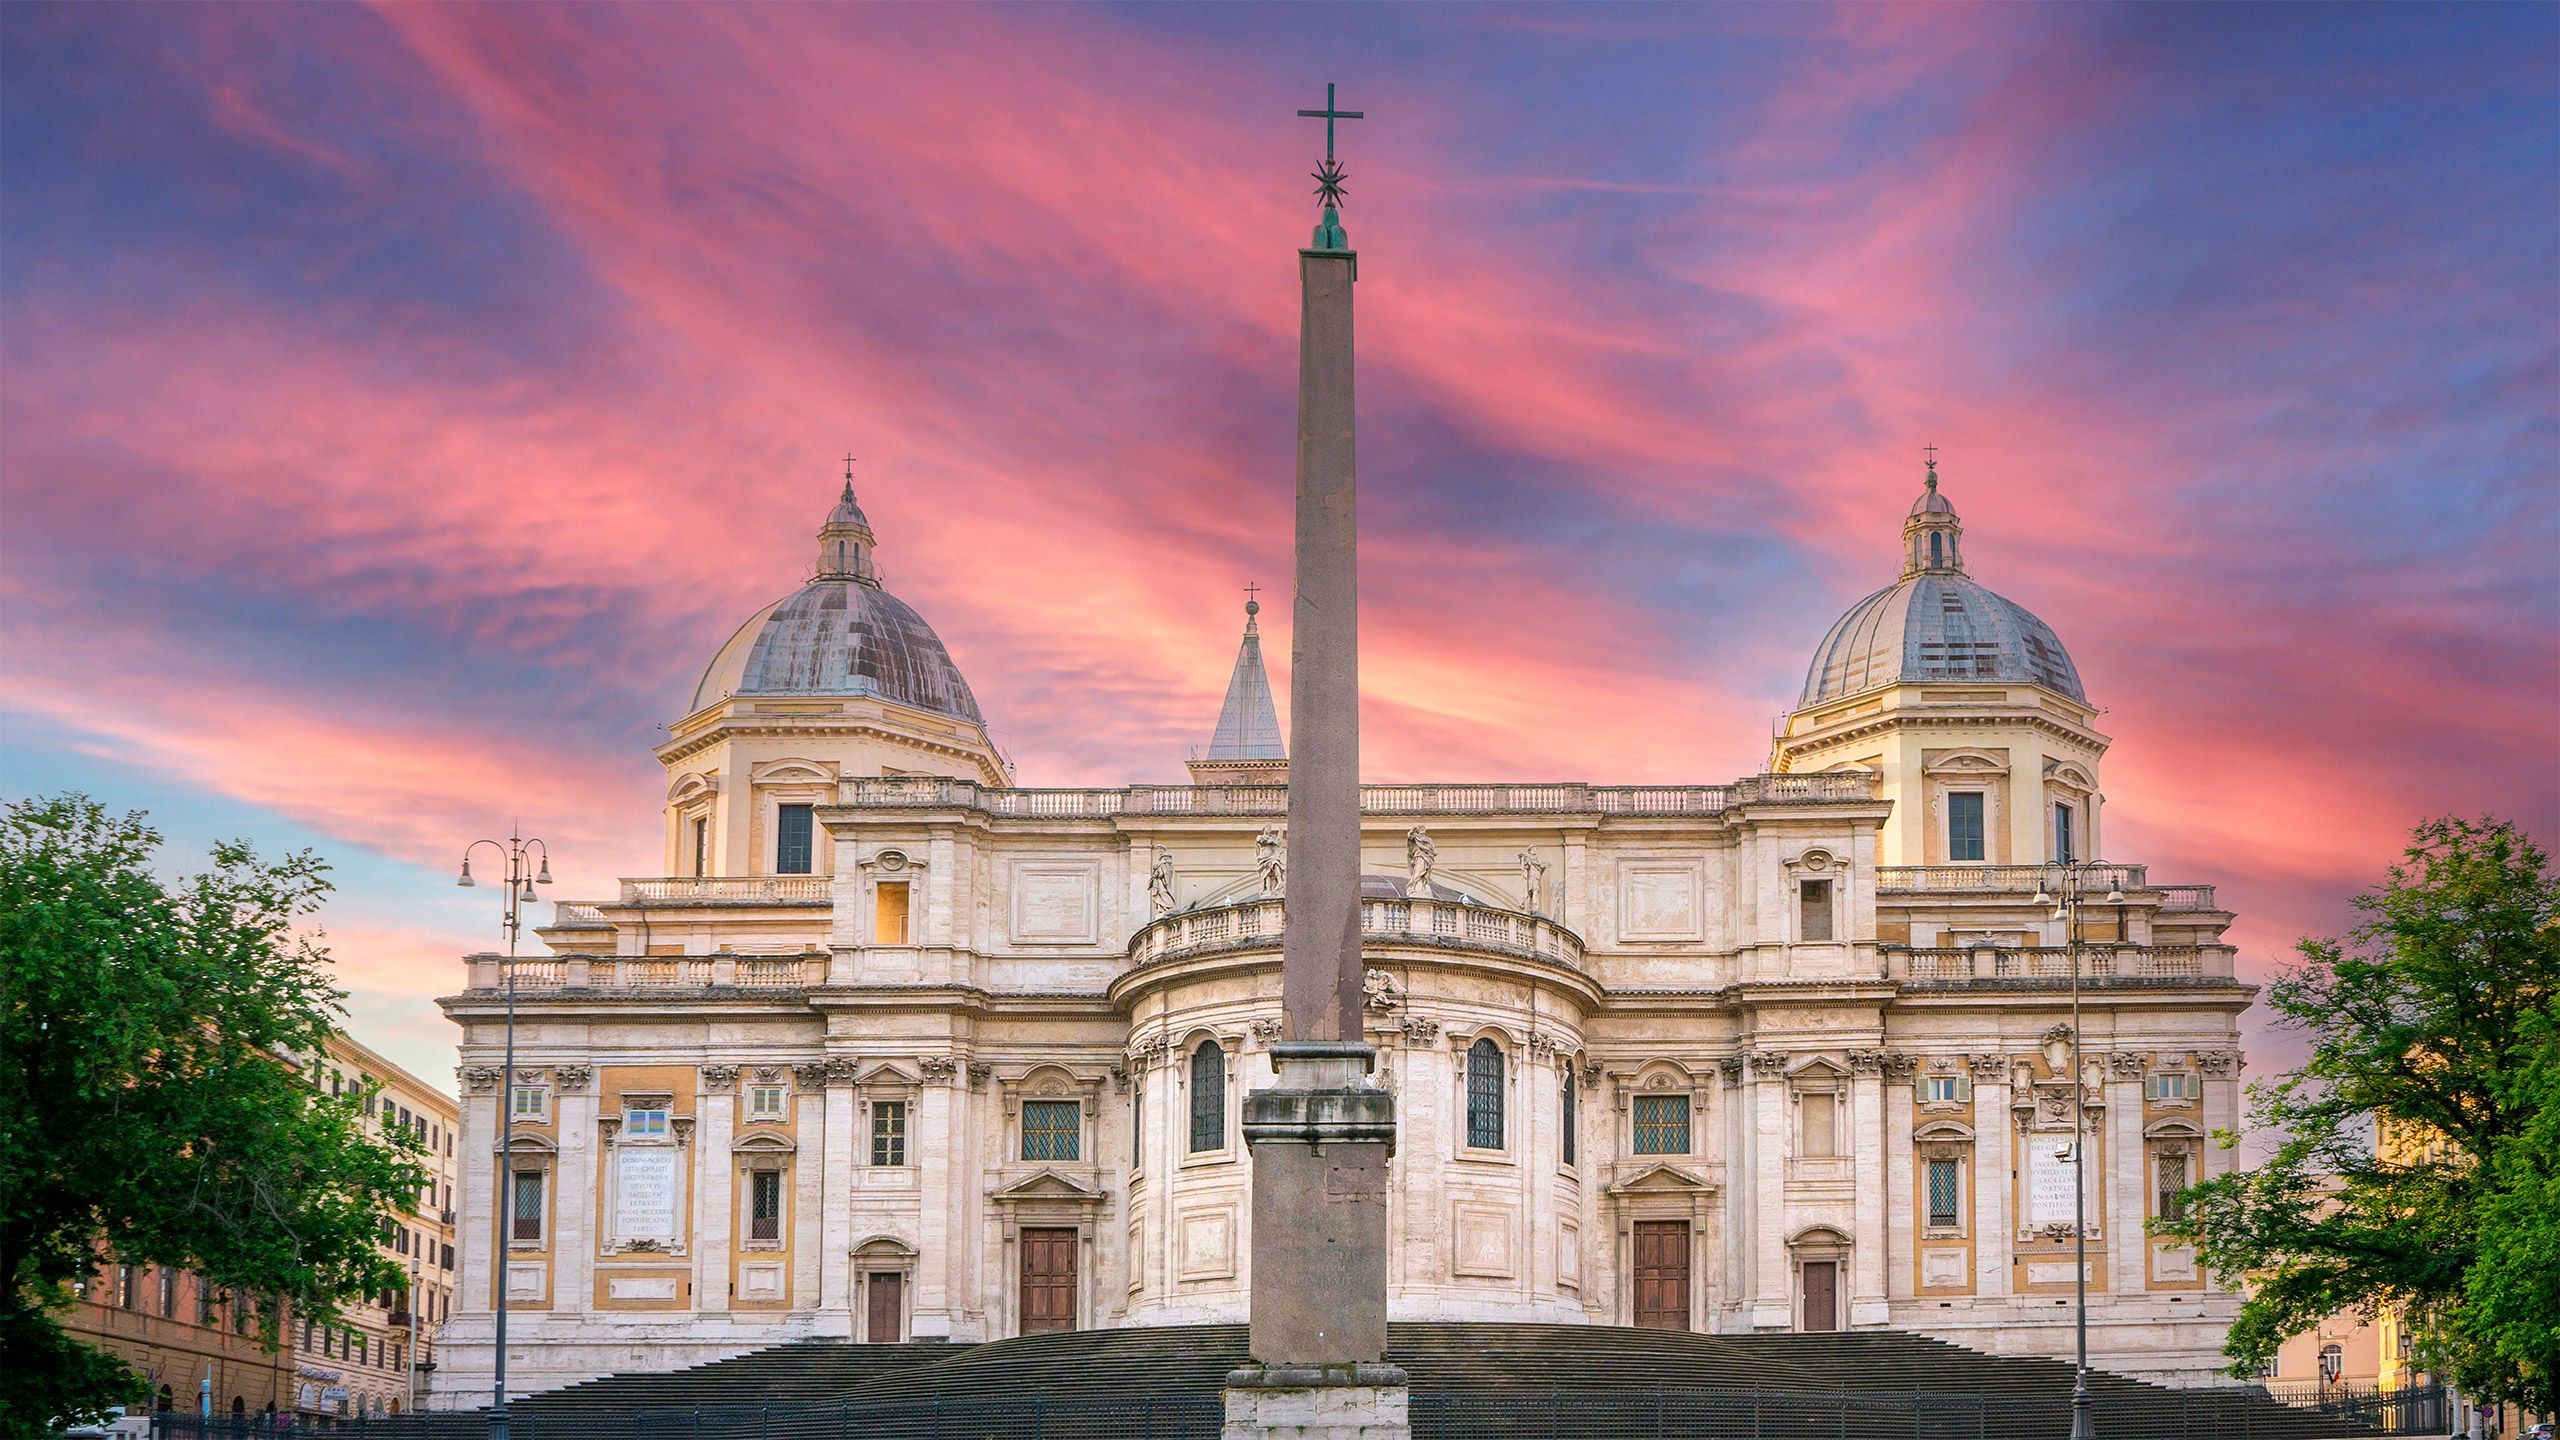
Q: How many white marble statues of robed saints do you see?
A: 4